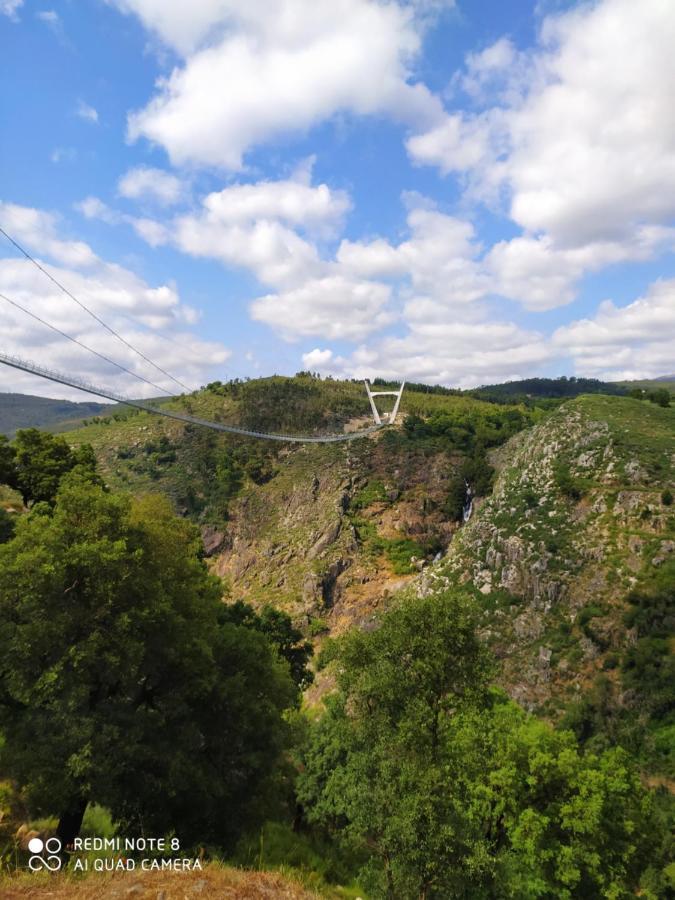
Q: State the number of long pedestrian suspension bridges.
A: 1